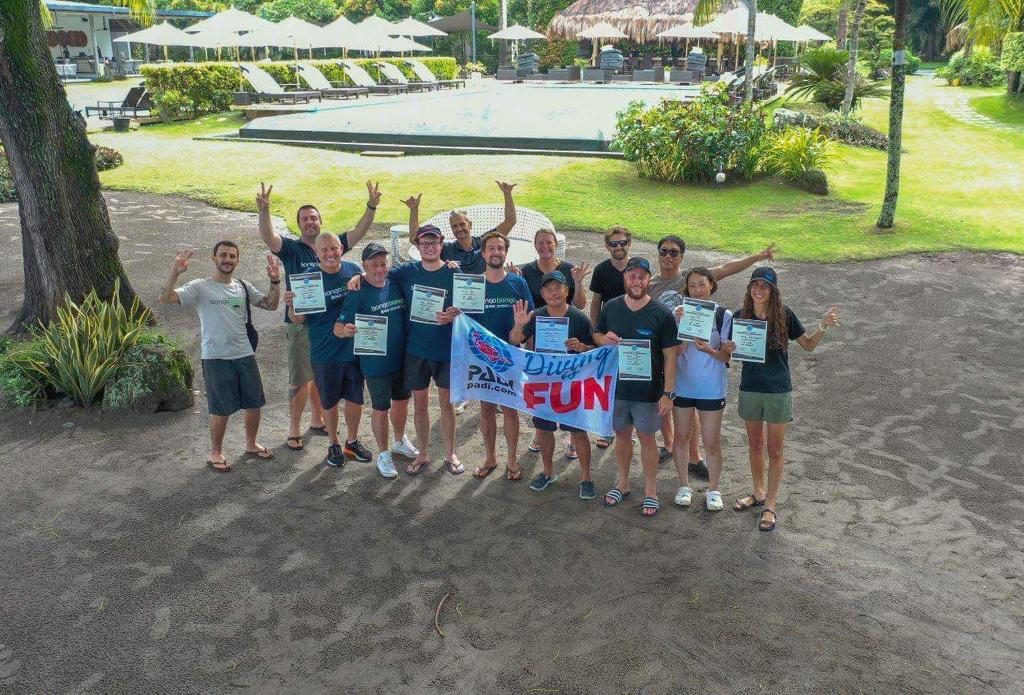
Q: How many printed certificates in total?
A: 8